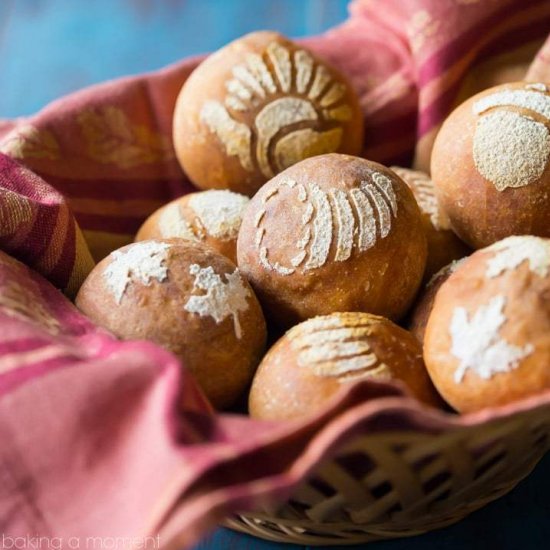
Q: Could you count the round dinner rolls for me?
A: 9